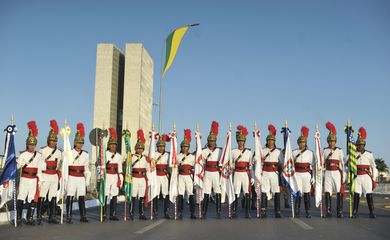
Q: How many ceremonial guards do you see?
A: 13